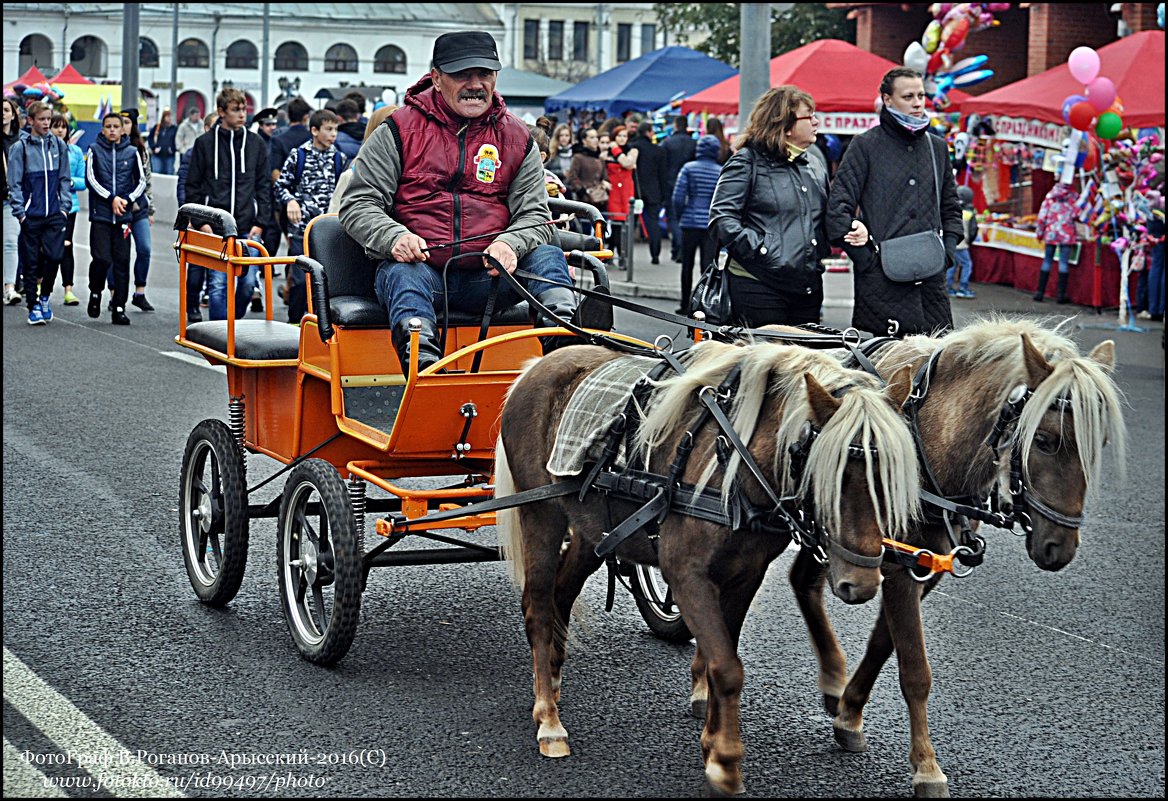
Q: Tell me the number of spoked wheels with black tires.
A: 3